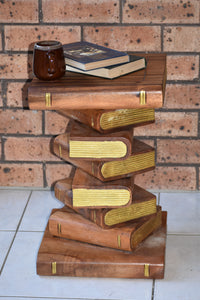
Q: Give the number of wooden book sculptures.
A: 8